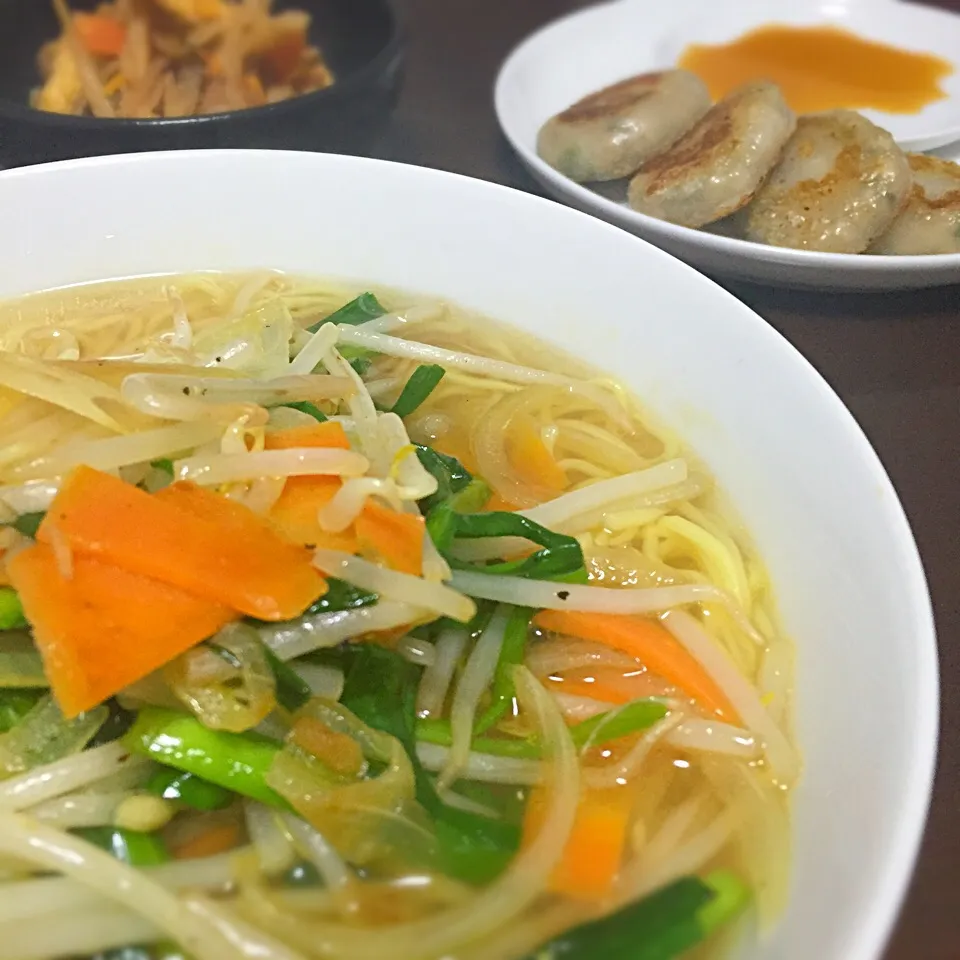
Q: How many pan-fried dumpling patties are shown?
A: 4